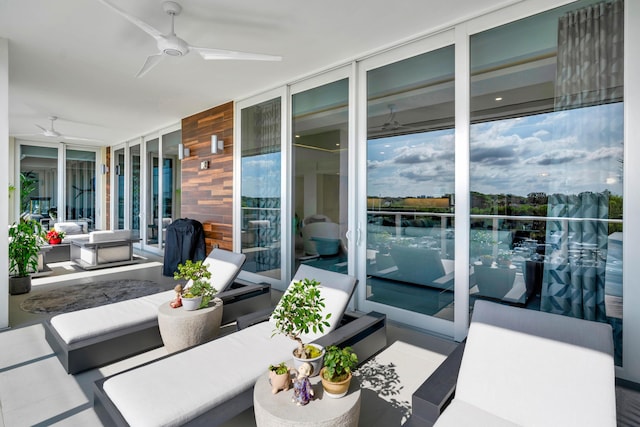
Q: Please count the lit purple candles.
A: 0